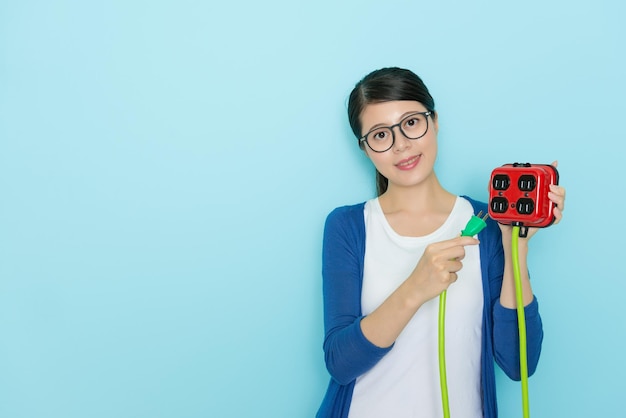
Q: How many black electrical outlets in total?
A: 4